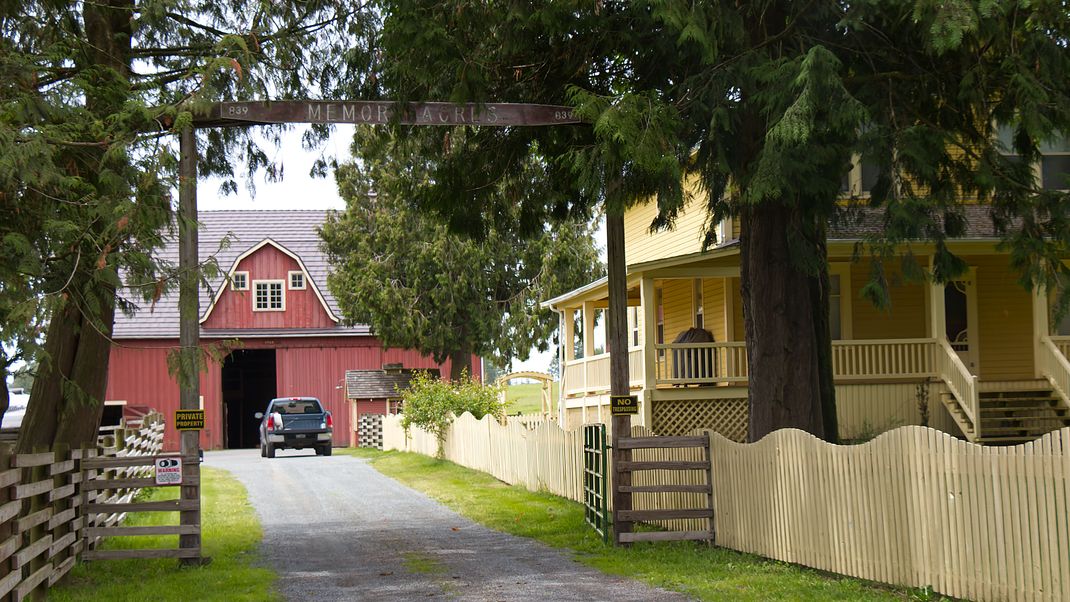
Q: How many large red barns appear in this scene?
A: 1